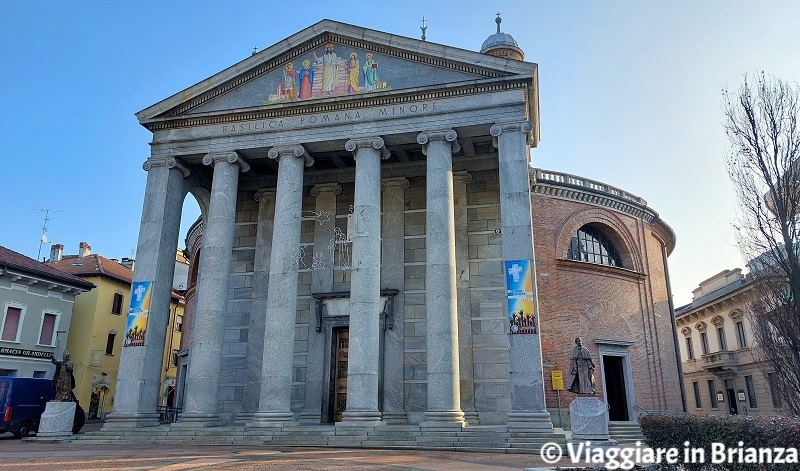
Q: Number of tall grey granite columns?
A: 6